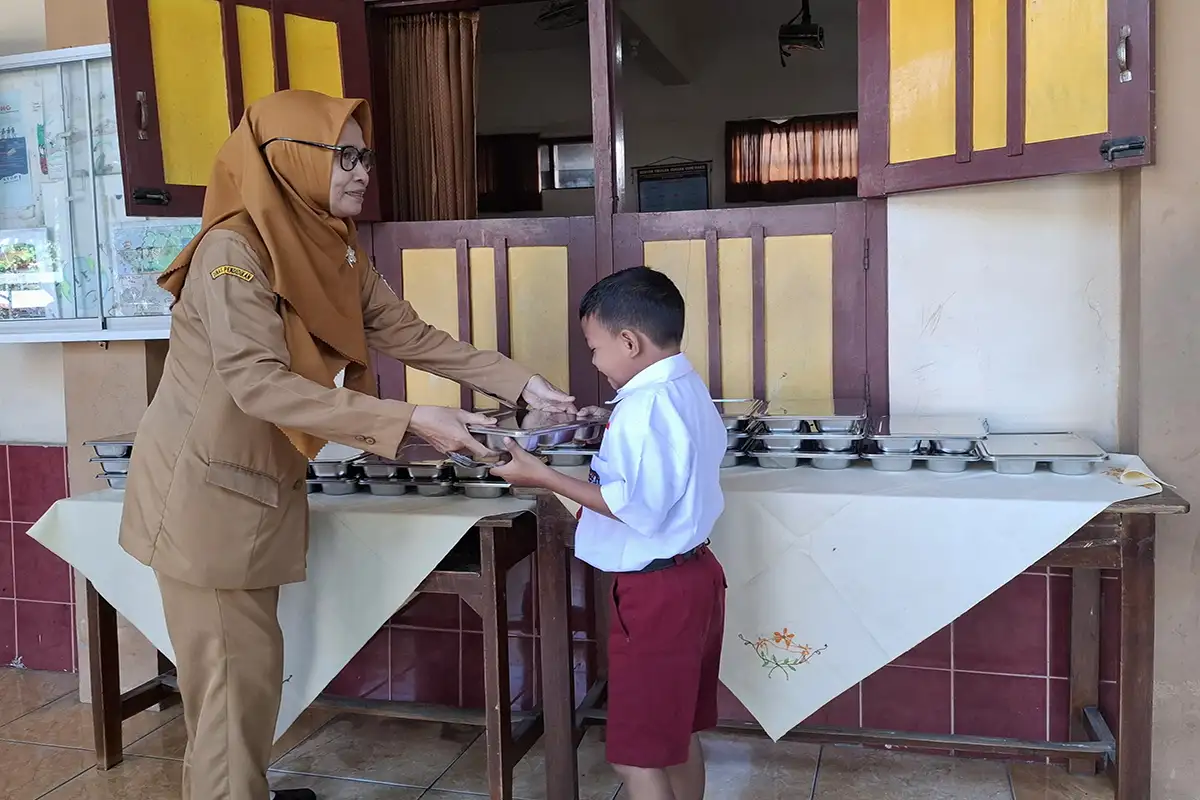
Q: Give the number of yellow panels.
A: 12